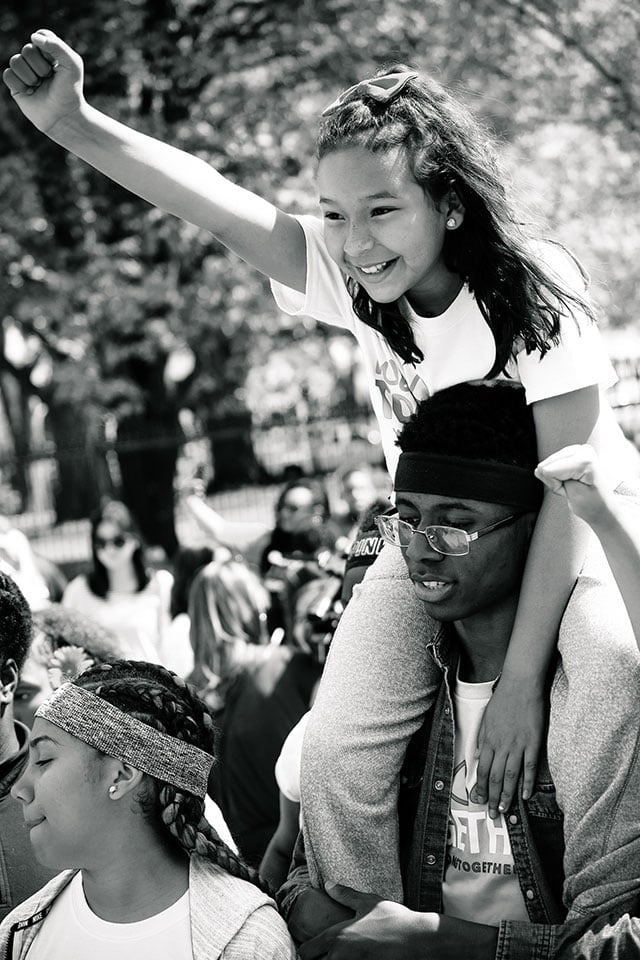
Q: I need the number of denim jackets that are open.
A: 1